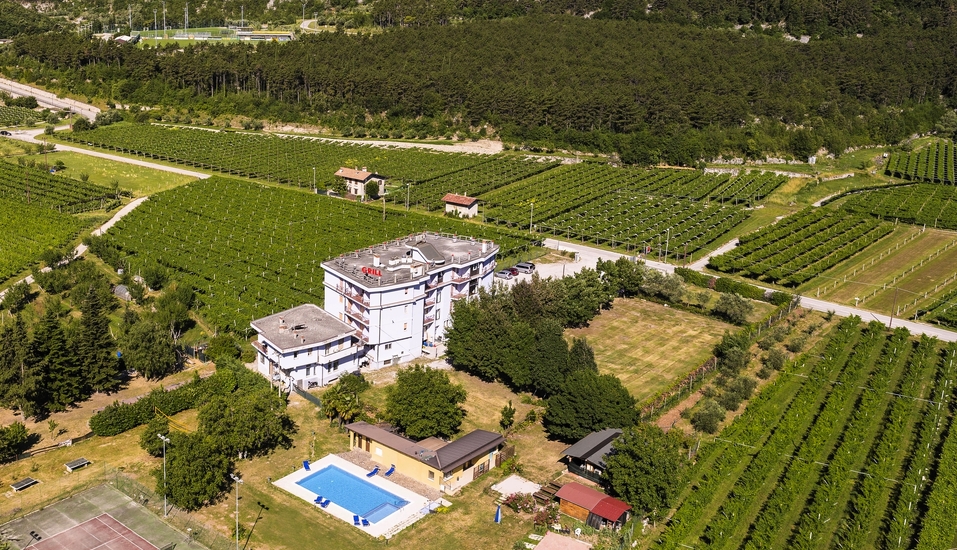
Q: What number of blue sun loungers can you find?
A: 7